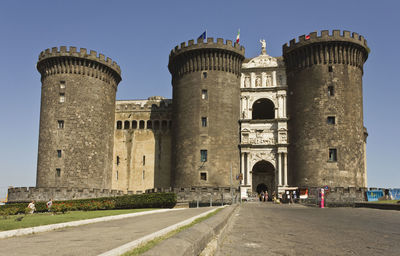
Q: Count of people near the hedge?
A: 2